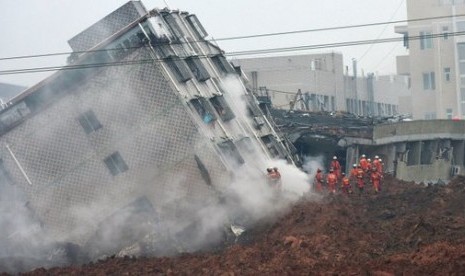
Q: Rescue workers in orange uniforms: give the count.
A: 13